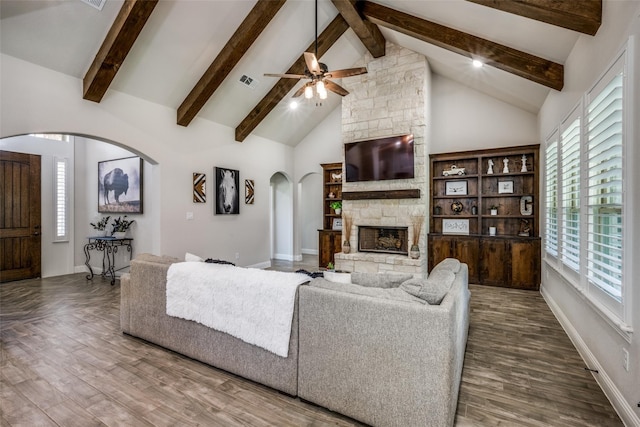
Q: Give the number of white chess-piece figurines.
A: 3